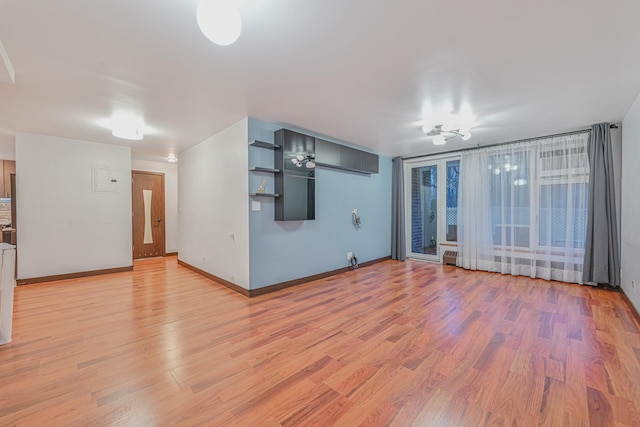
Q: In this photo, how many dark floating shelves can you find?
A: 3